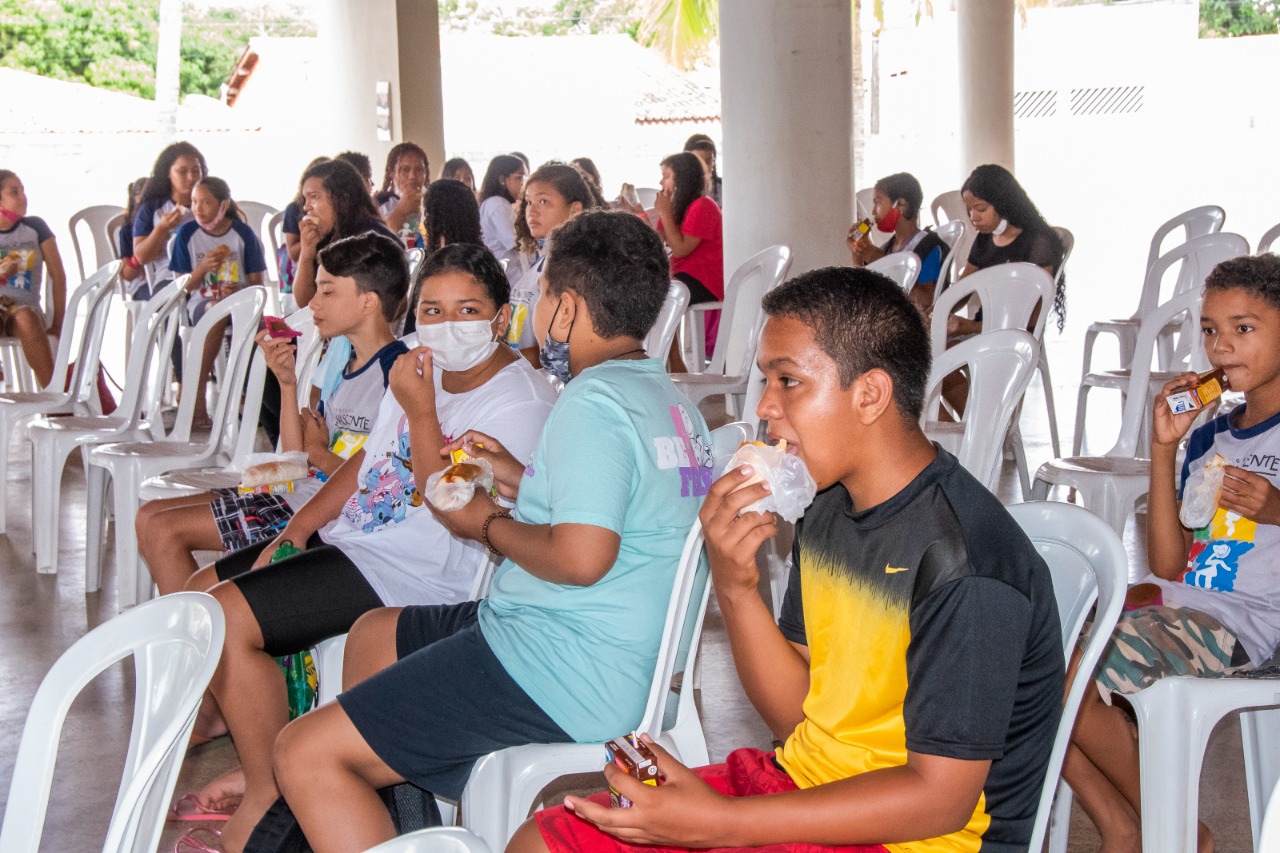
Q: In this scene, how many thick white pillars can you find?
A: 3